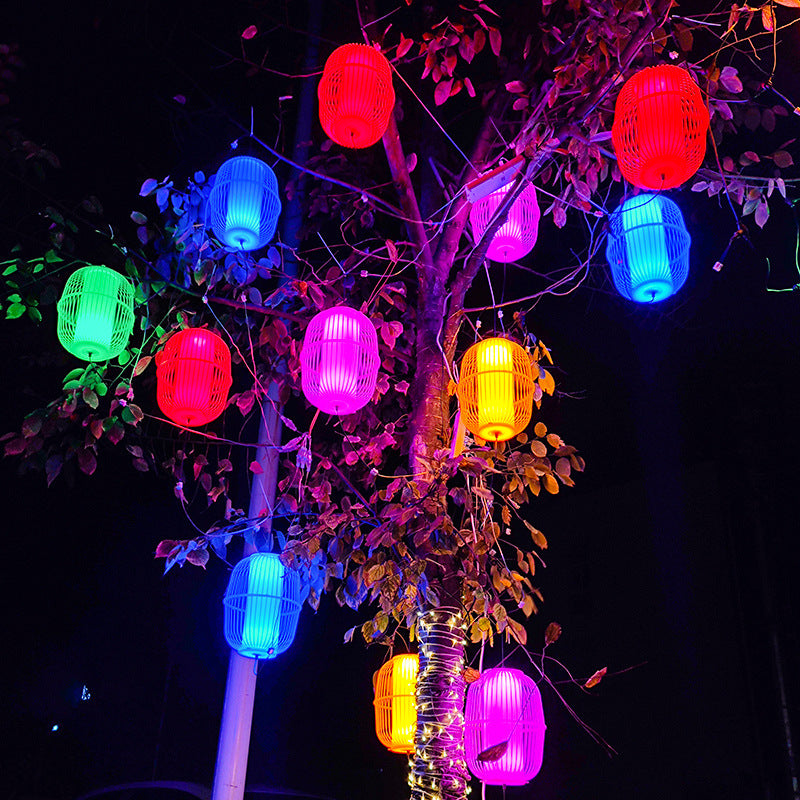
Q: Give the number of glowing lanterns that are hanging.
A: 12